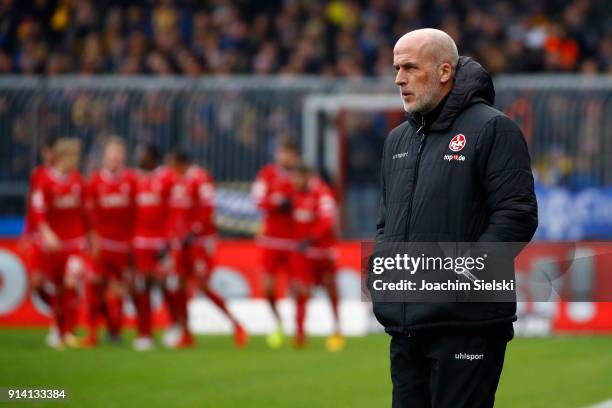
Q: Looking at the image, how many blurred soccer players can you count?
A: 7